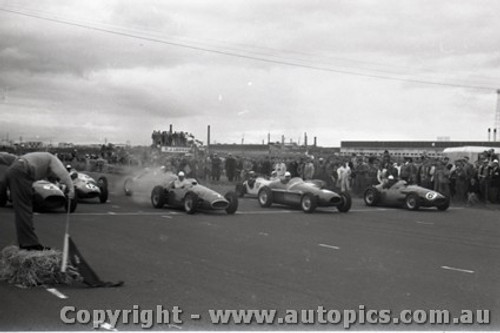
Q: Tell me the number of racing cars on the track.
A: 7